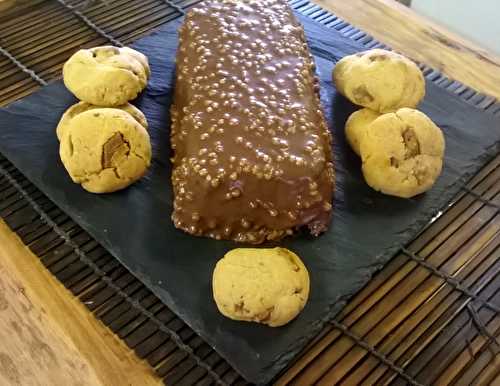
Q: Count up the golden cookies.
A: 7